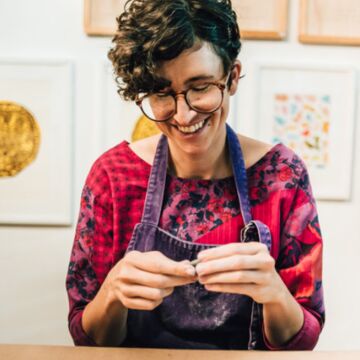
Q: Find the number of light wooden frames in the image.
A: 3